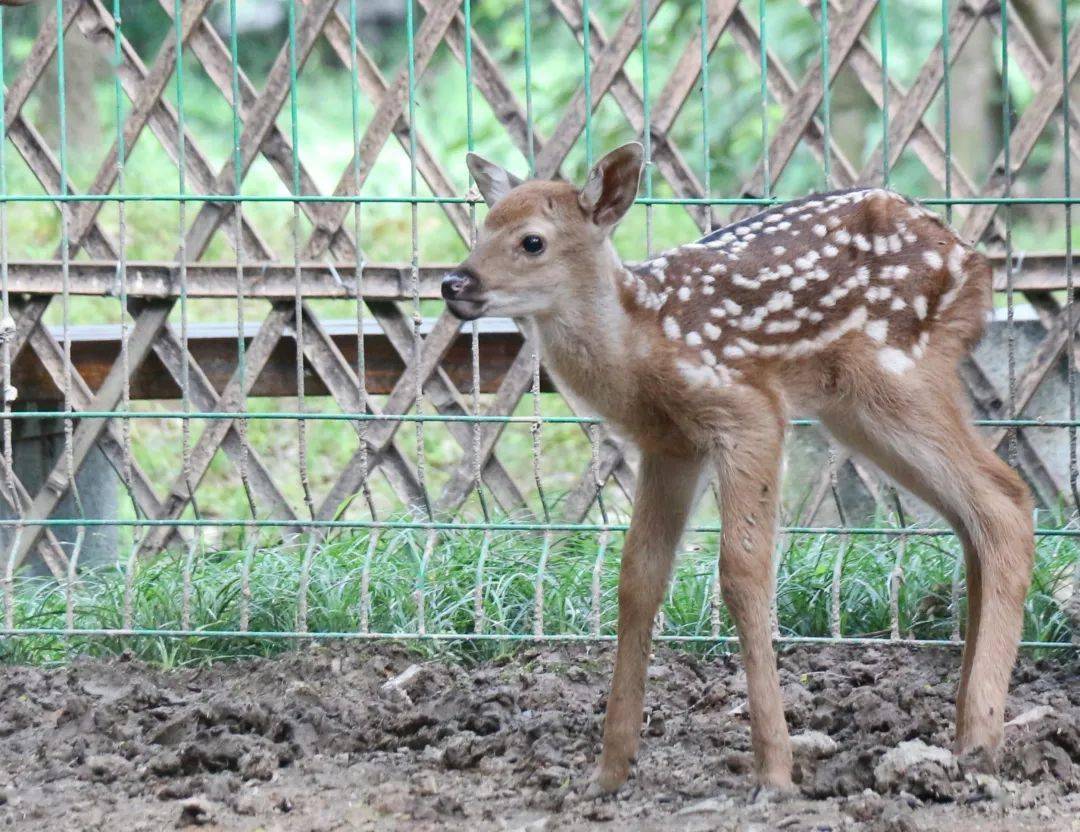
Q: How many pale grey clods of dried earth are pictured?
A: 2